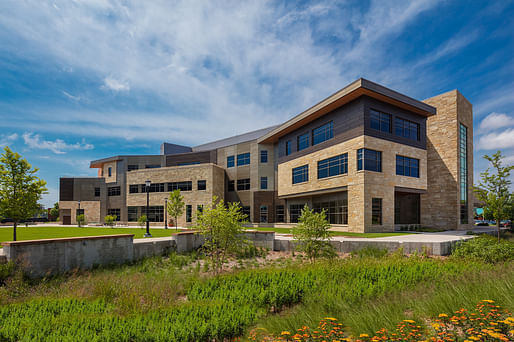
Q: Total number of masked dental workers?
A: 0